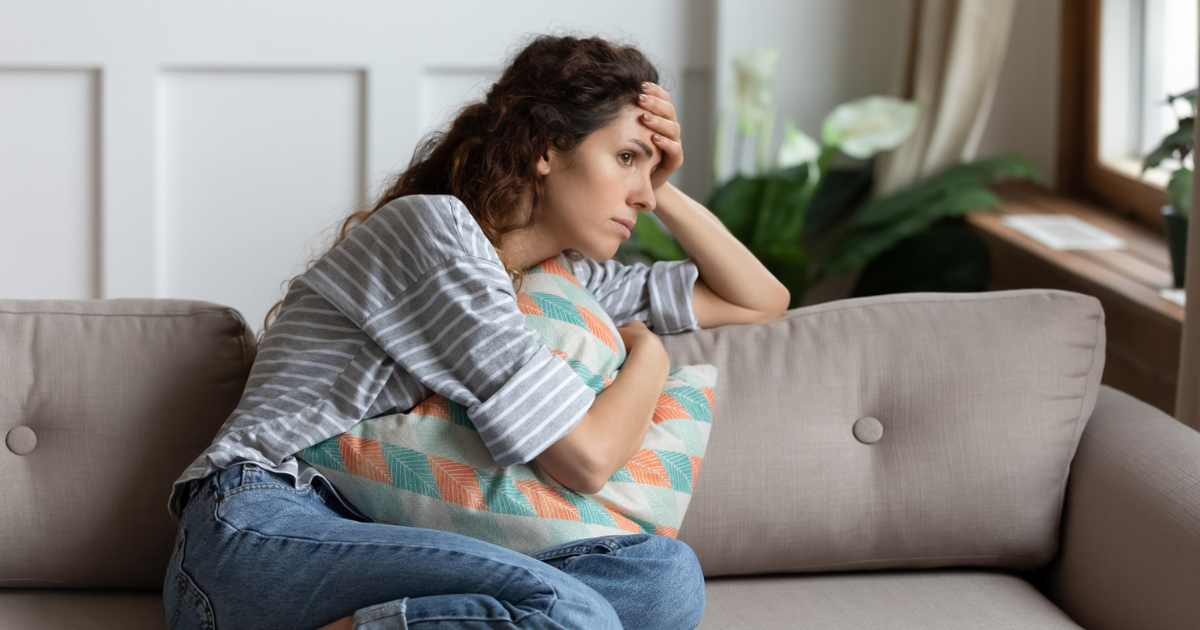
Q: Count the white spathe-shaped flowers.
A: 3